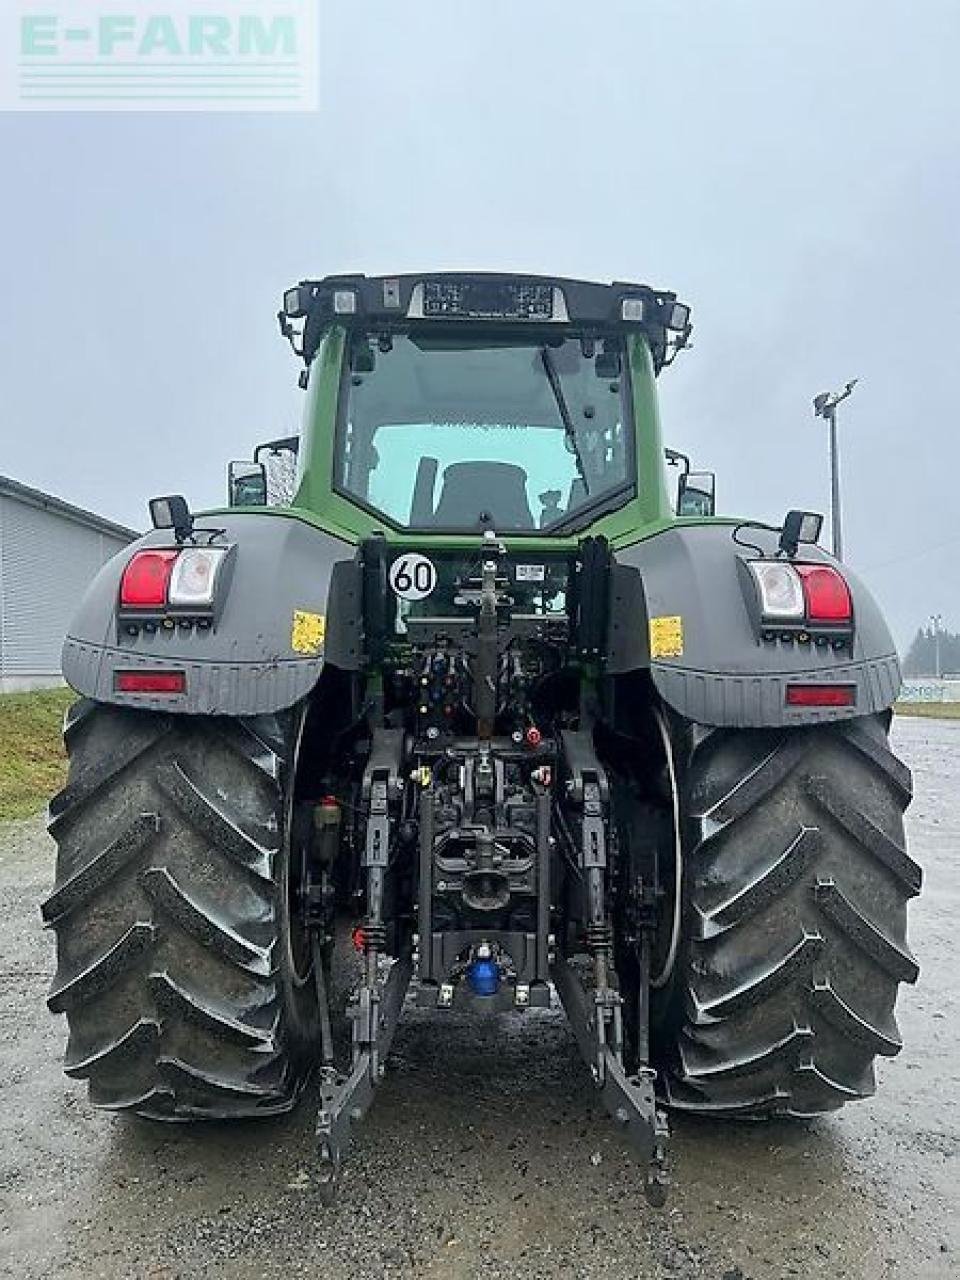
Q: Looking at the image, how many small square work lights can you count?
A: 6